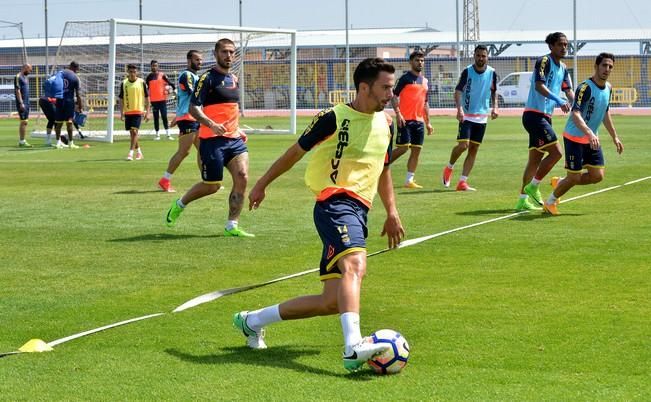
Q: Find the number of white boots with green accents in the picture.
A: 2